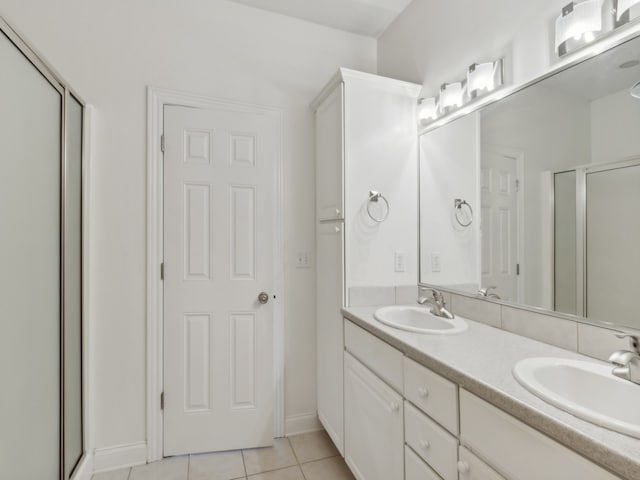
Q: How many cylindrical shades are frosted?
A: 5